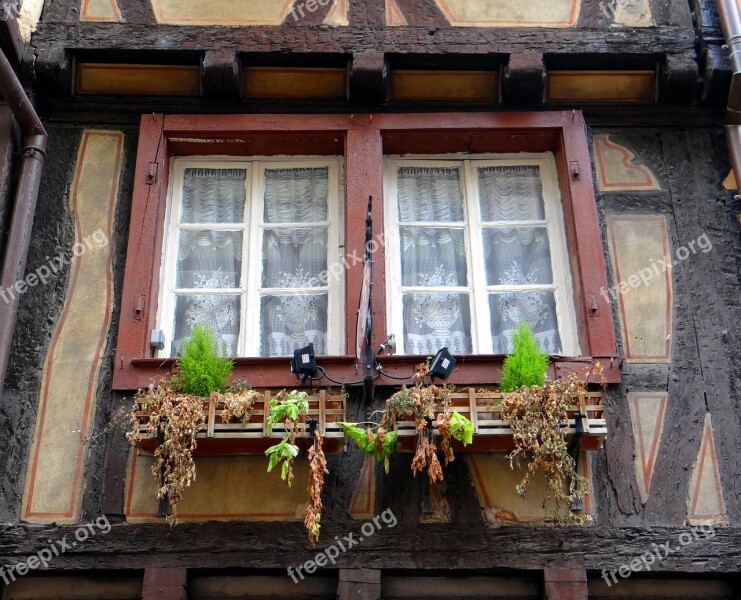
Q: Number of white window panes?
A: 12